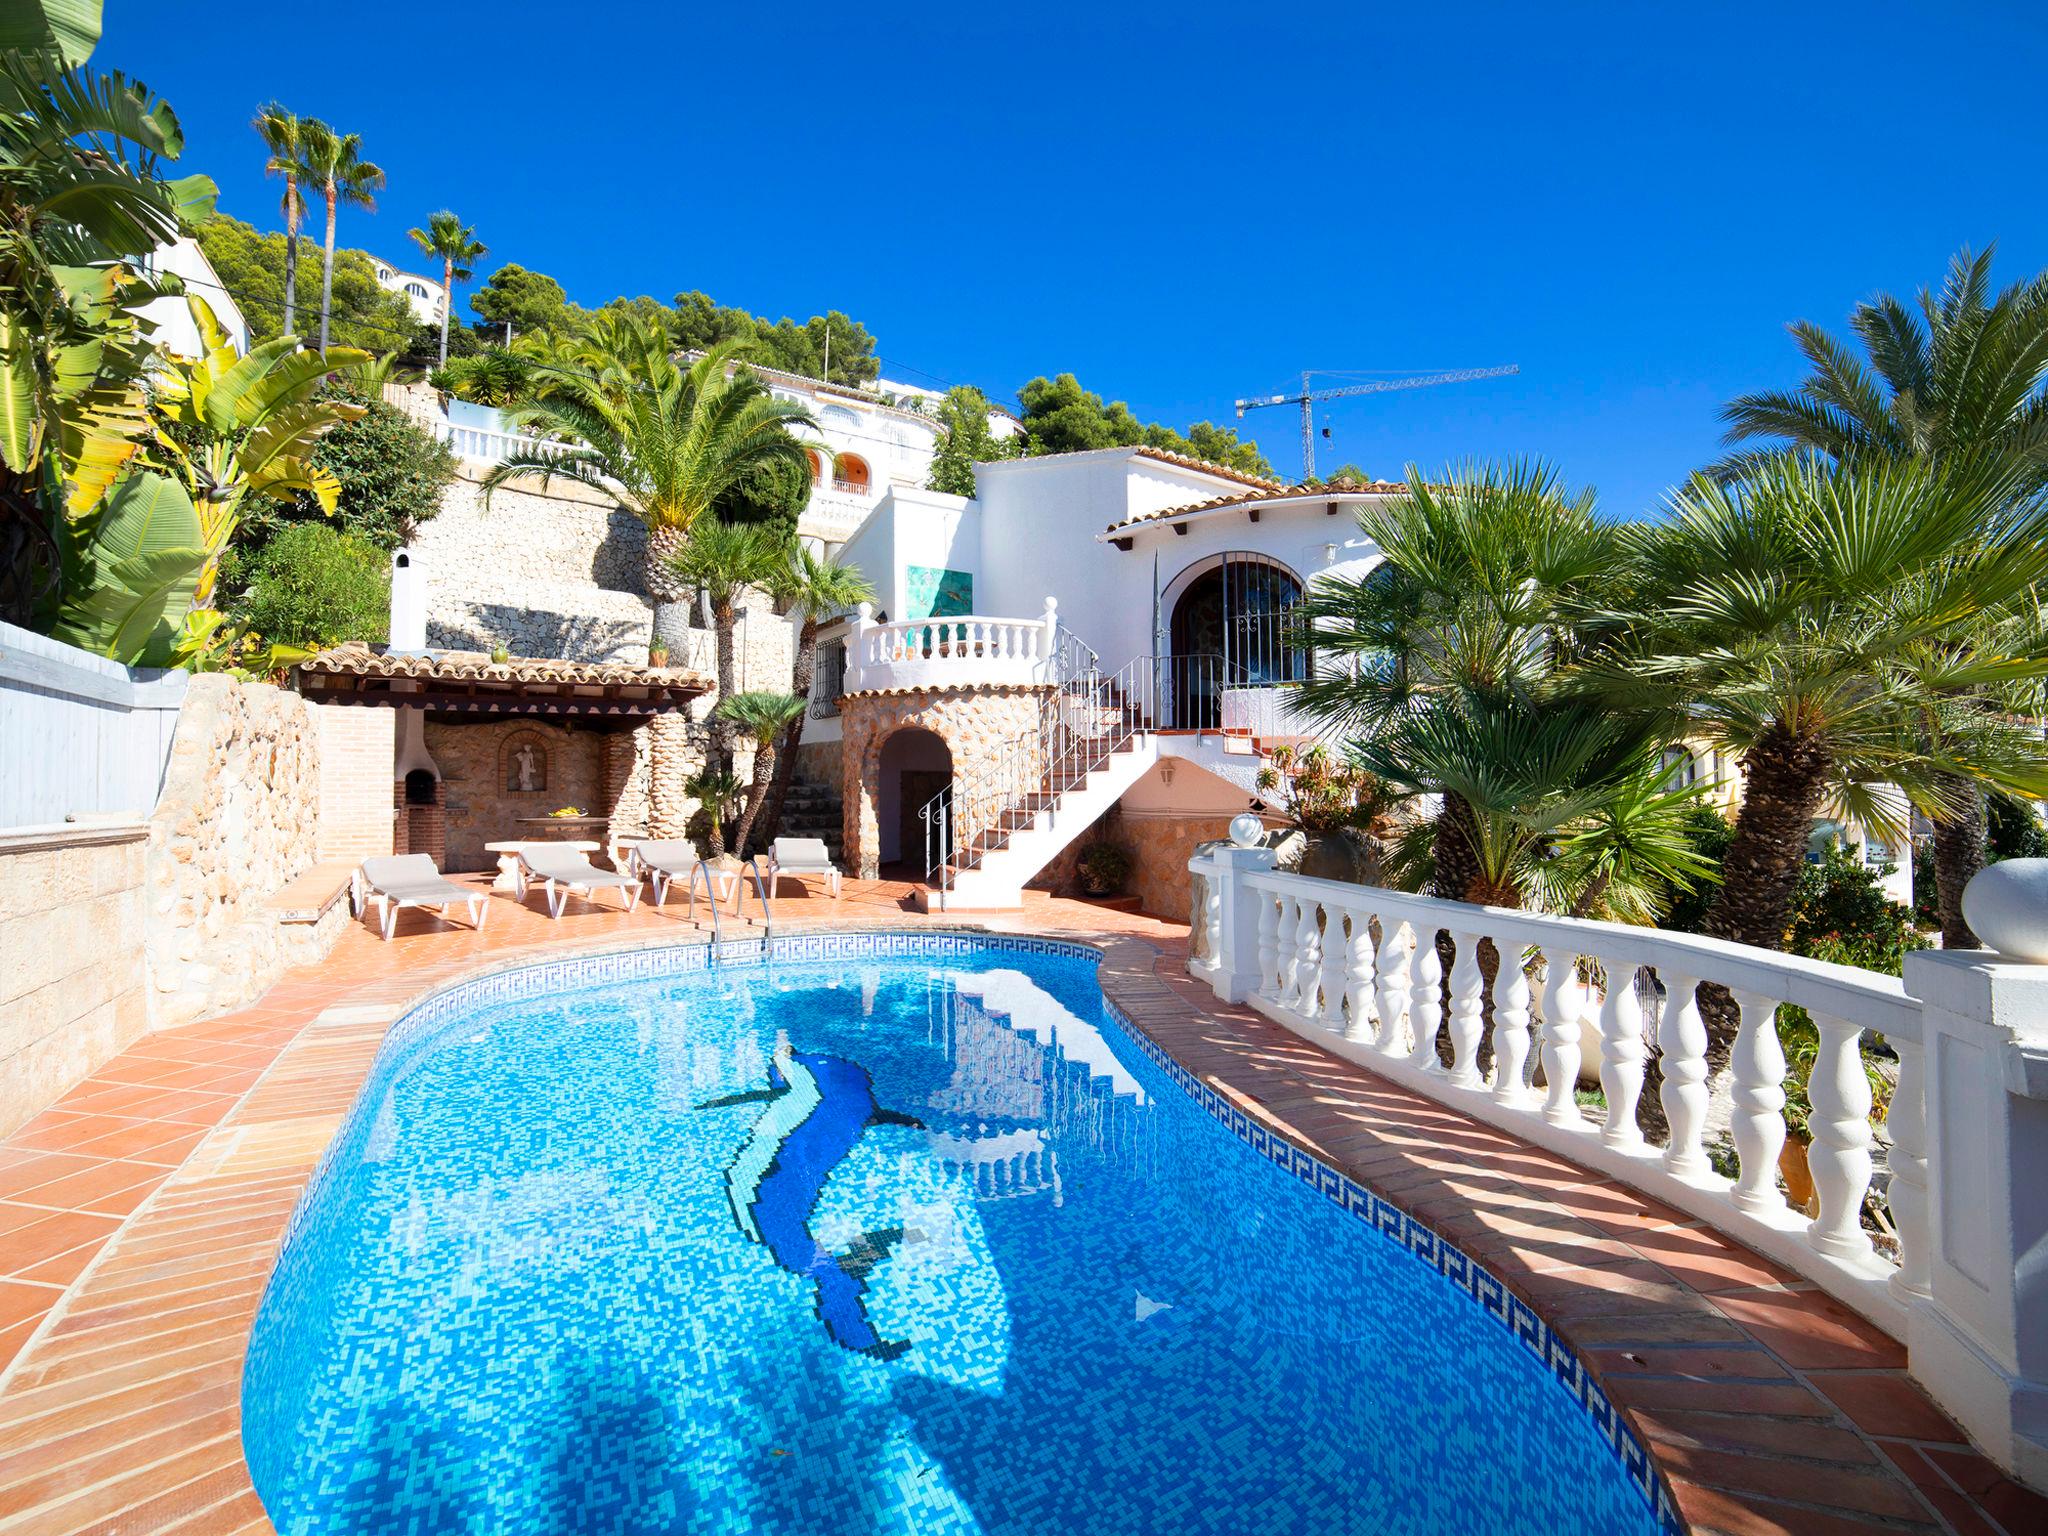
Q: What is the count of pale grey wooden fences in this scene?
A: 1